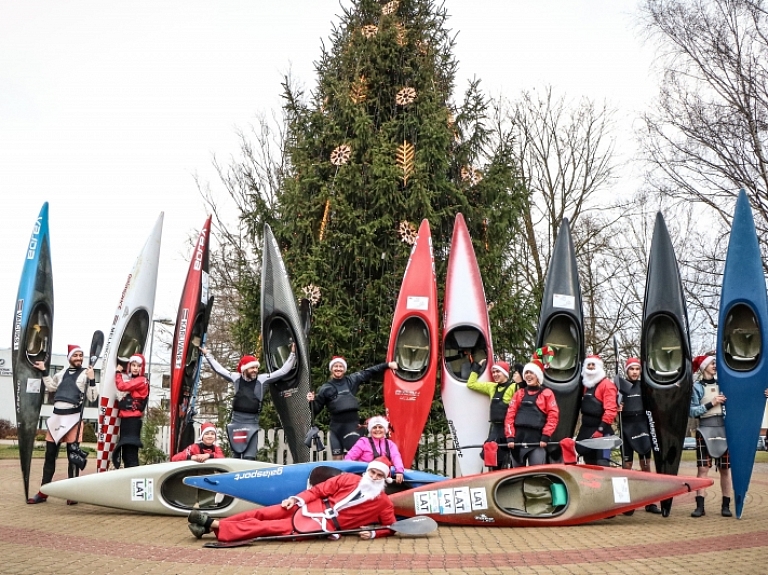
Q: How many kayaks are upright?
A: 9